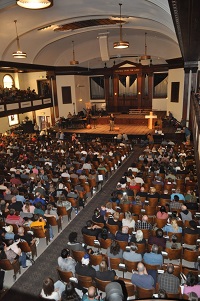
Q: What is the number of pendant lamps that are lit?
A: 3